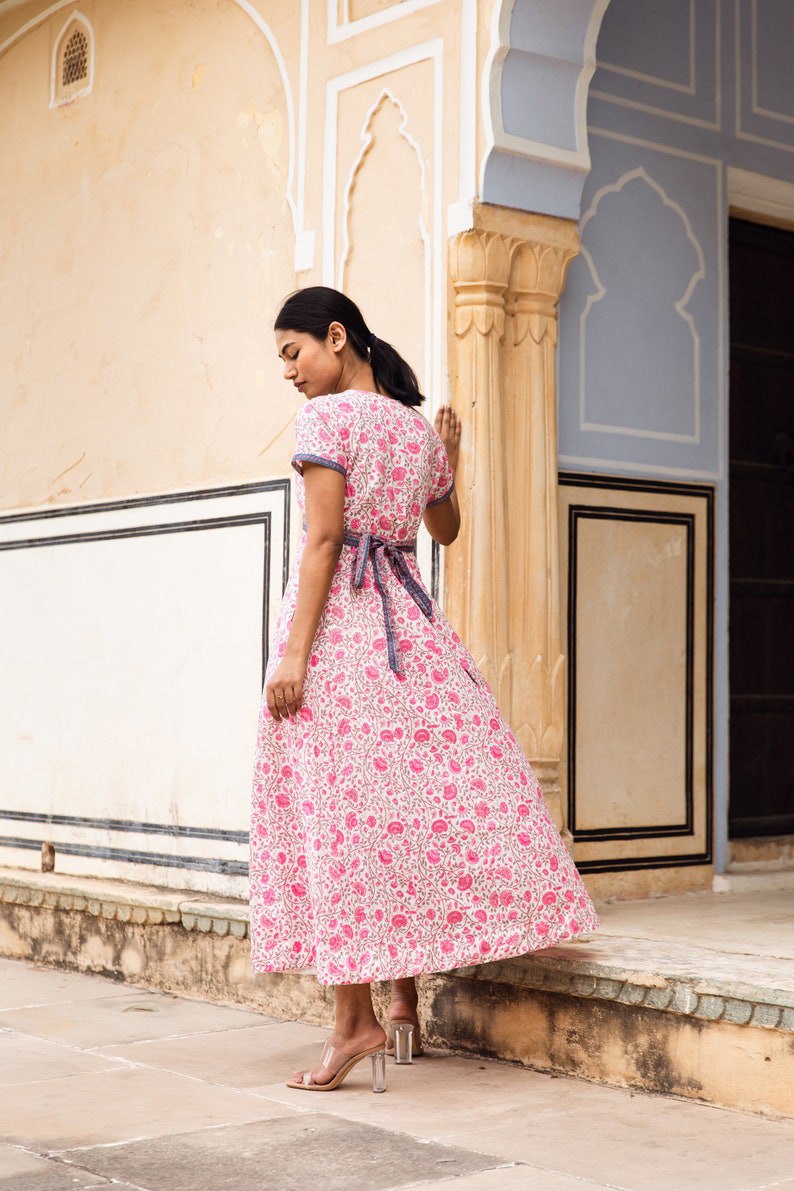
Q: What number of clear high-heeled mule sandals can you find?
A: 2